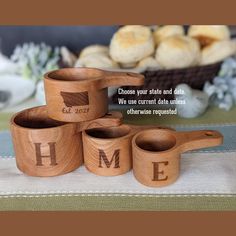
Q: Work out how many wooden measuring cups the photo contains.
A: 4